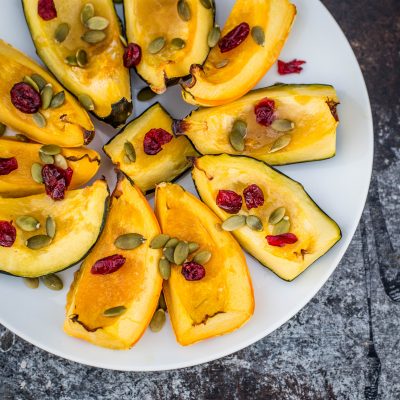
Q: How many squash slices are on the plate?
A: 11